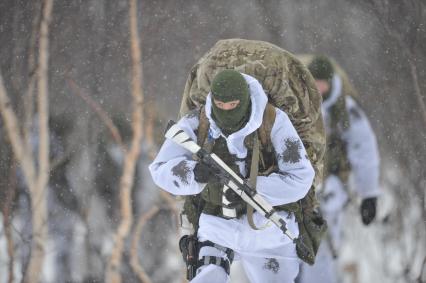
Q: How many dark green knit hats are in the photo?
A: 2